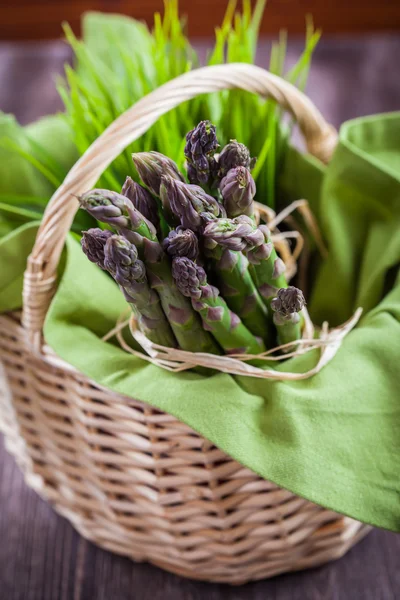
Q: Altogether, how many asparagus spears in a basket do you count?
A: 13